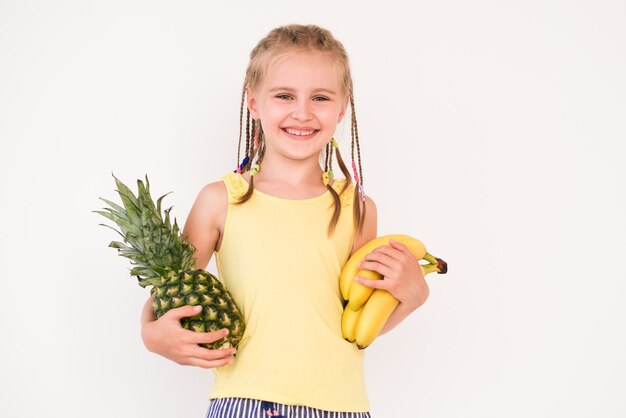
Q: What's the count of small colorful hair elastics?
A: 8